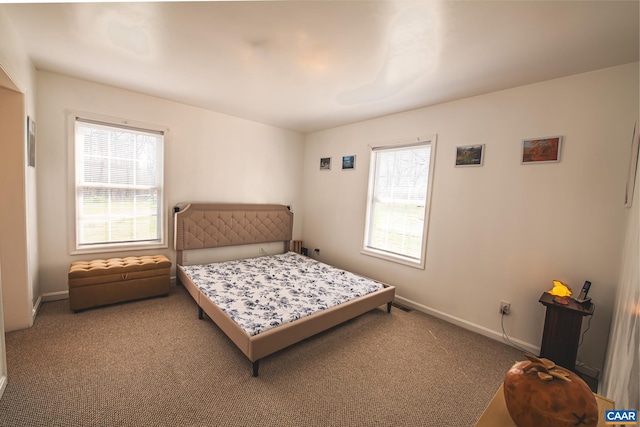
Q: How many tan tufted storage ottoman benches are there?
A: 1